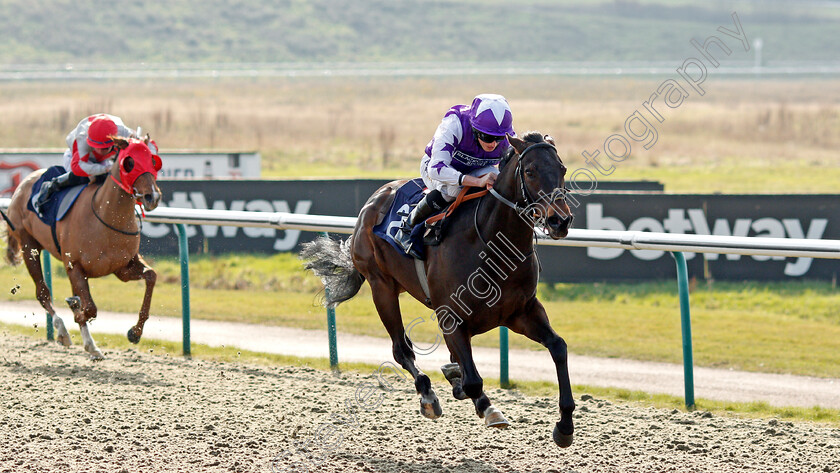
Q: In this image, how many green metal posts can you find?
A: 5